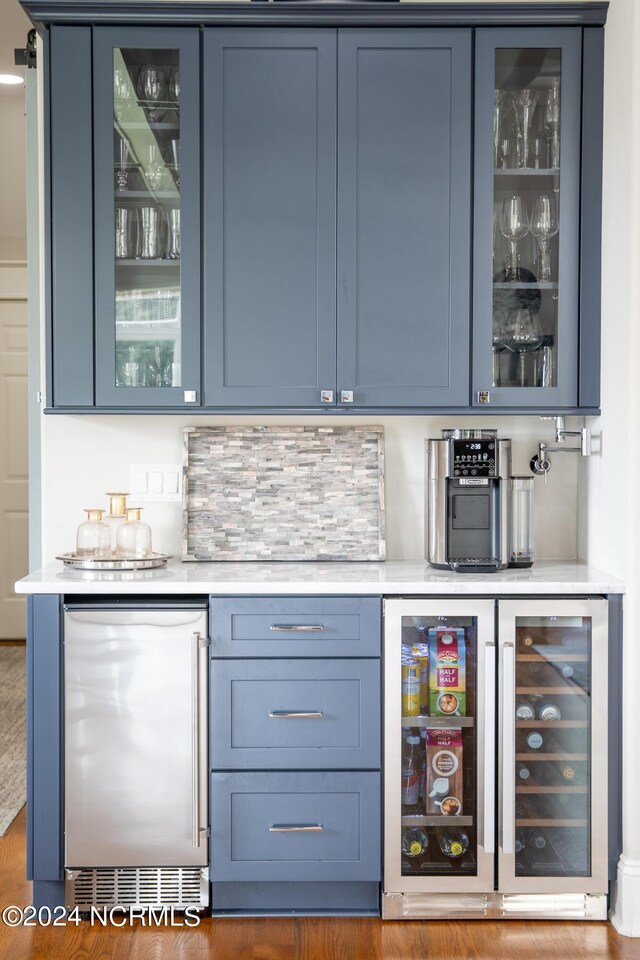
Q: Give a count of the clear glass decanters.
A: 3